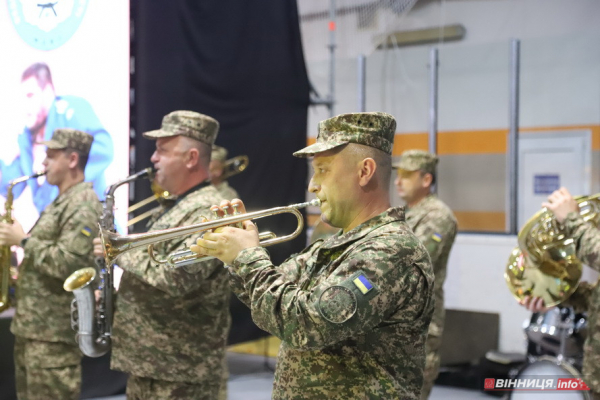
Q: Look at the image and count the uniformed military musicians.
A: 6